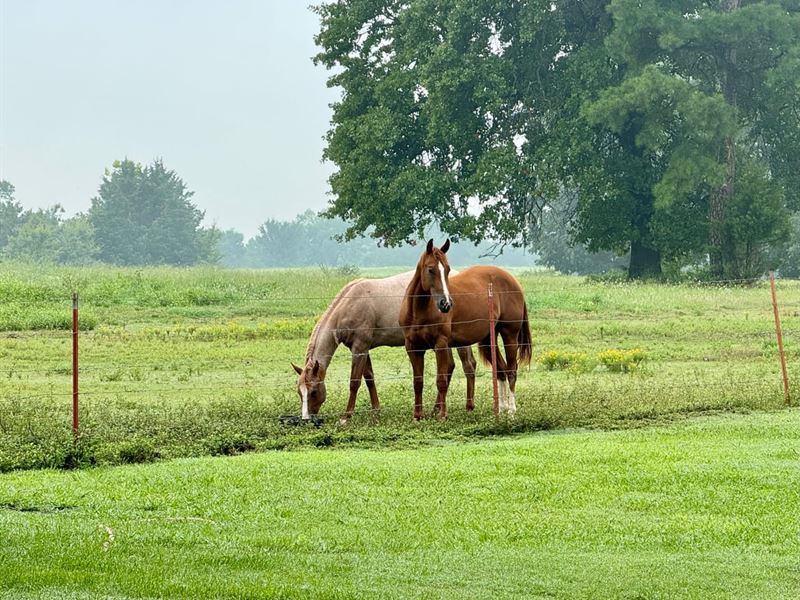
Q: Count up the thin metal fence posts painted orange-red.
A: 3